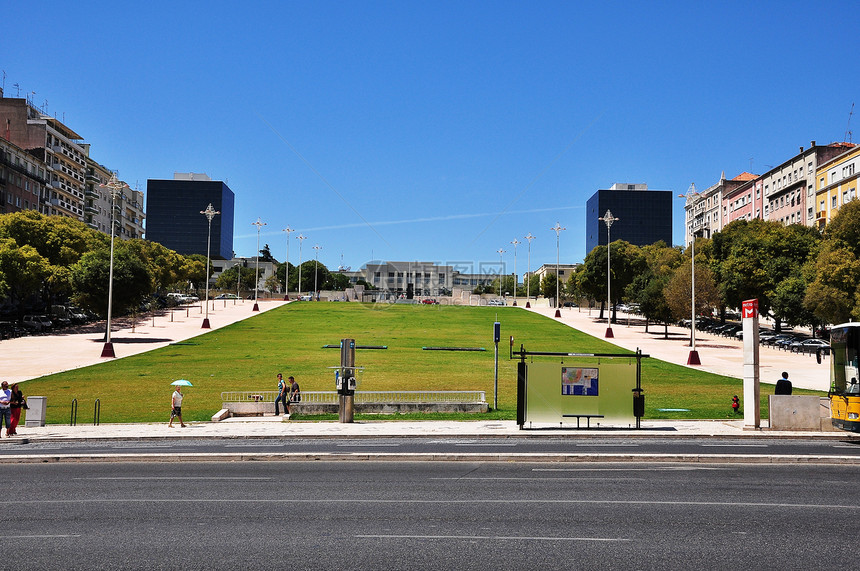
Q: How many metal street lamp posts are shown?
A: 12